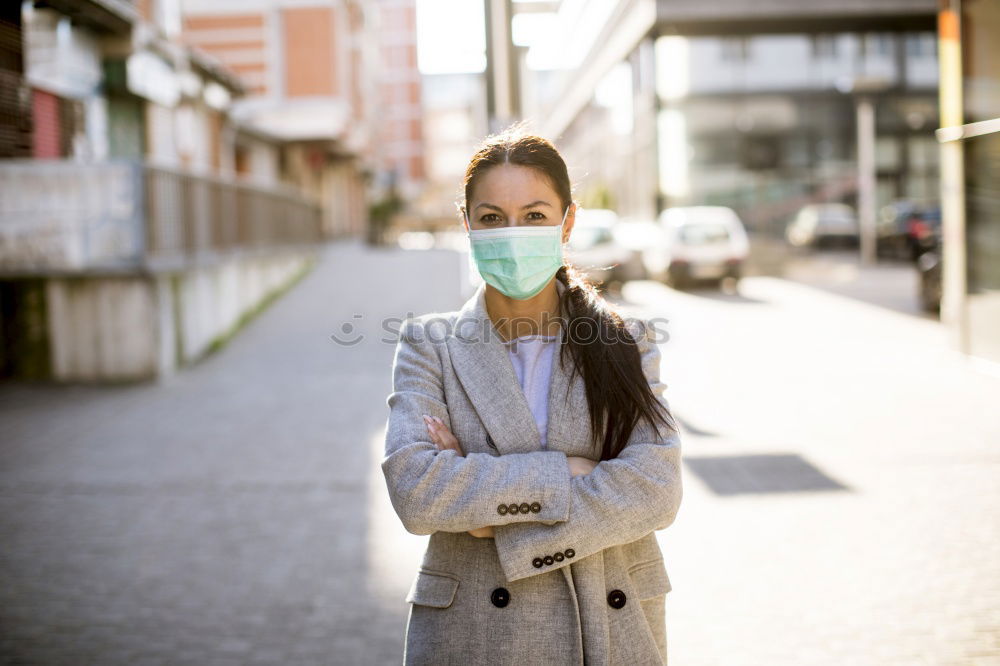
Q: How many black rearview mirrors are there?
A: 0